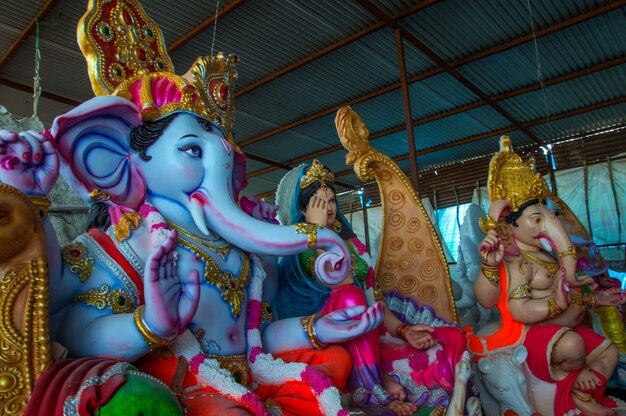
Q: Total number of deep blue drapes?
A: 1